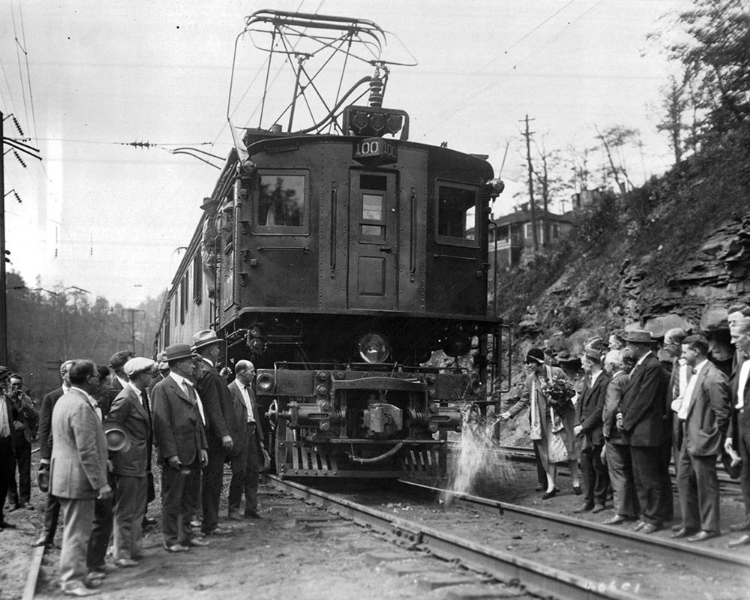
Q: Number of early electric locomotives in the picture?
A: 1